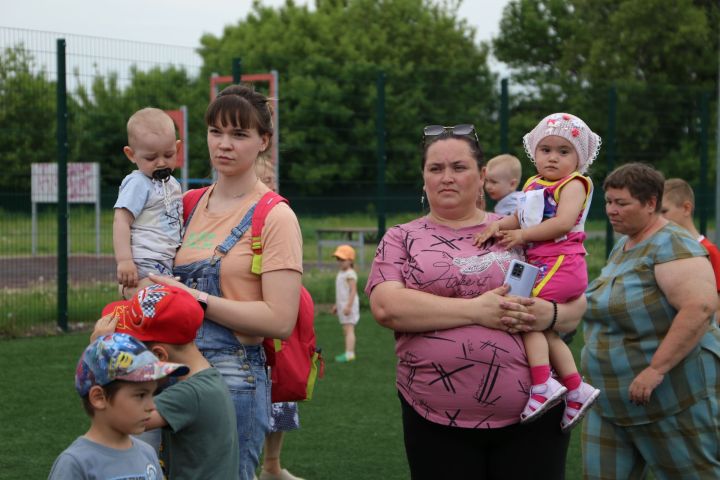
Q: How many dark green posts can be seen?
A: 6